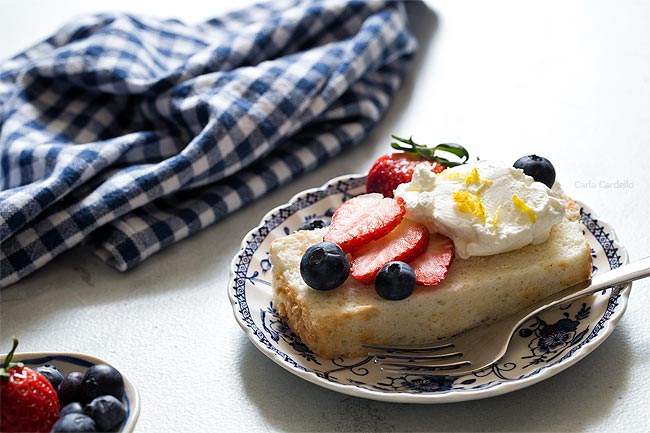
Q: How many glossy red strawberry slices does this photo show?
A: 3